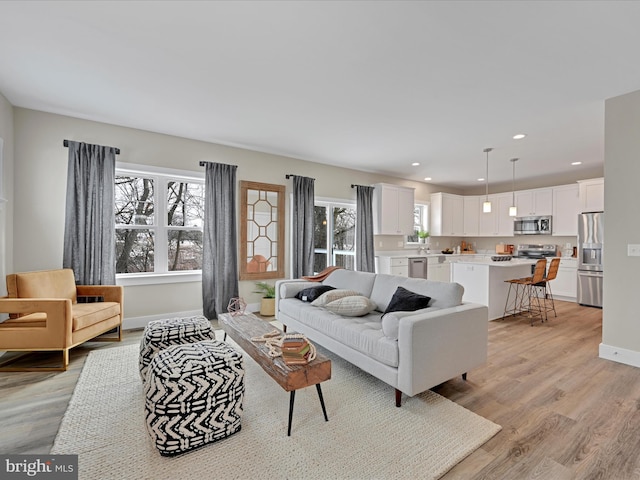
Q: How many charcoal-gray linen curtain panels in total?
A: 4